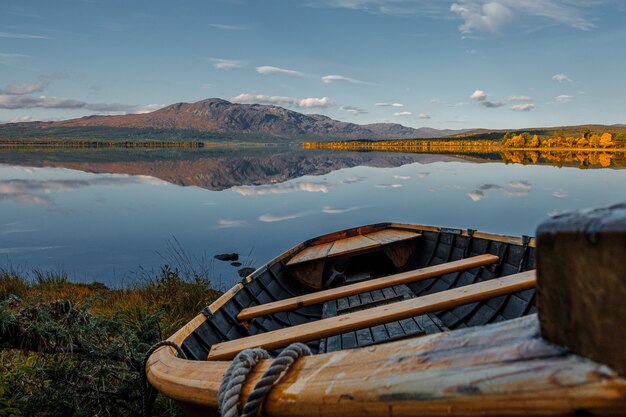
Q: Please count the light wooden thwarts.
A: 2